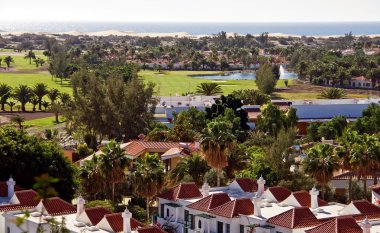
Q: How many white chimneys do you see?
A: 8